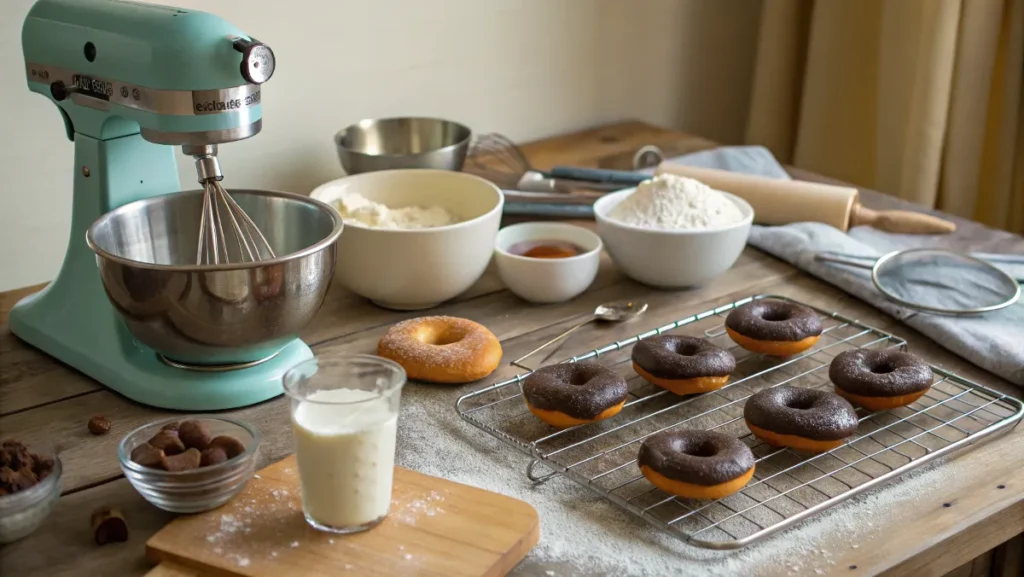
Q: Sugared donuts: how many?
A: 1